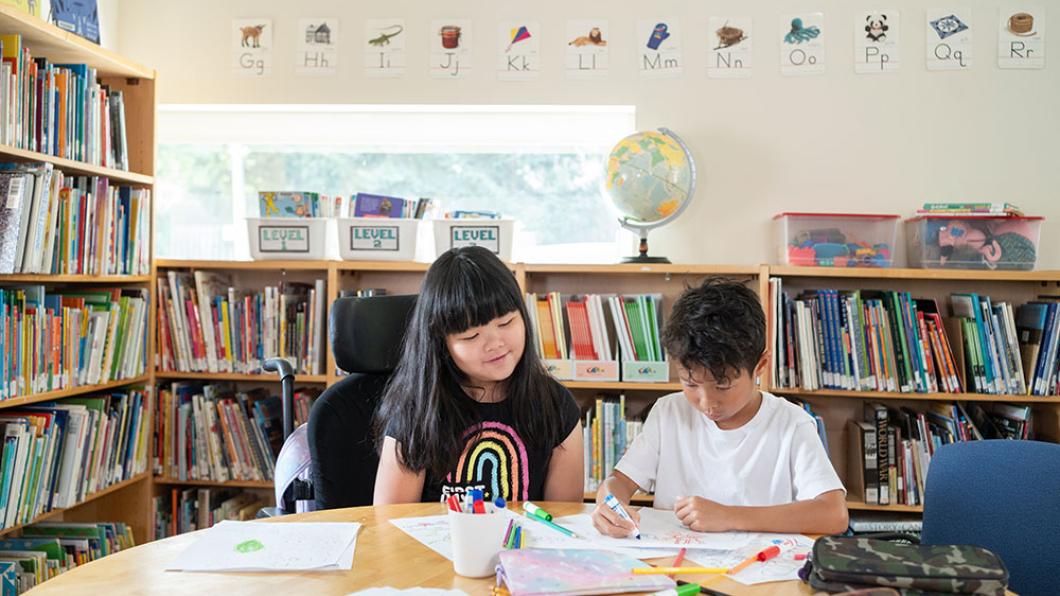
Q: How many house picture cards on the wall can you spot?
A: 1